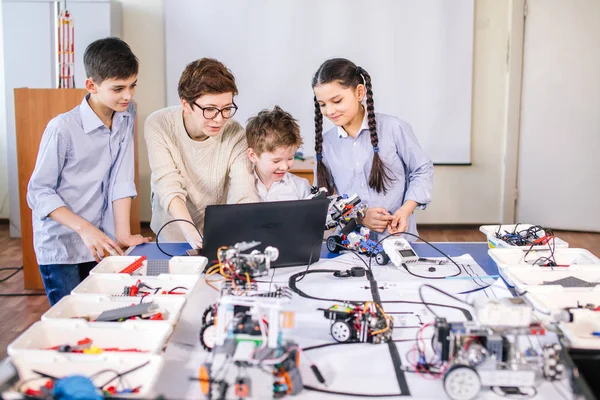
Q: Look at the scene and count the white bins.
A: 10